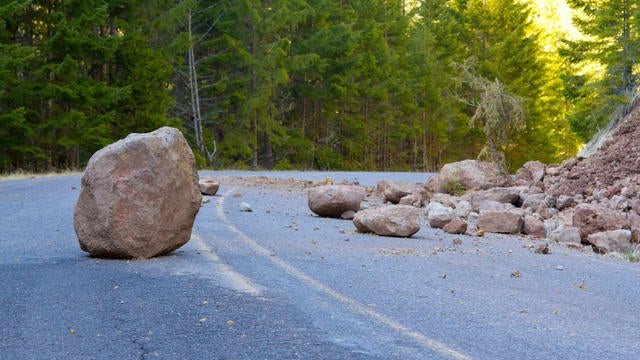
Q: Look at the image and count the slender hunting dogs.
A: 0